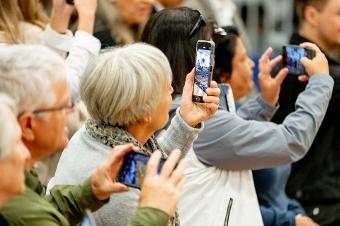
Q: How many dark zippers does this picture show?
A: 1